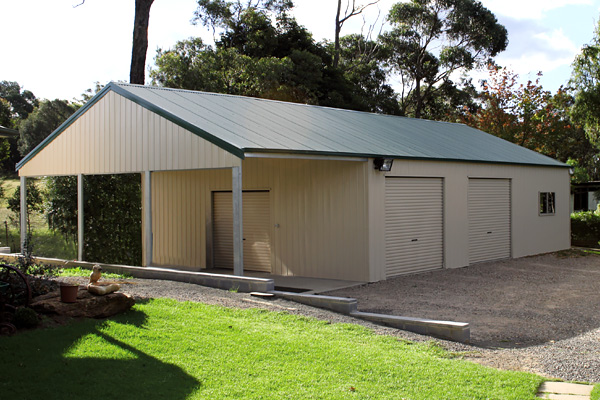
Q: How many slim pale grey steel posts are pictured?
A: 4